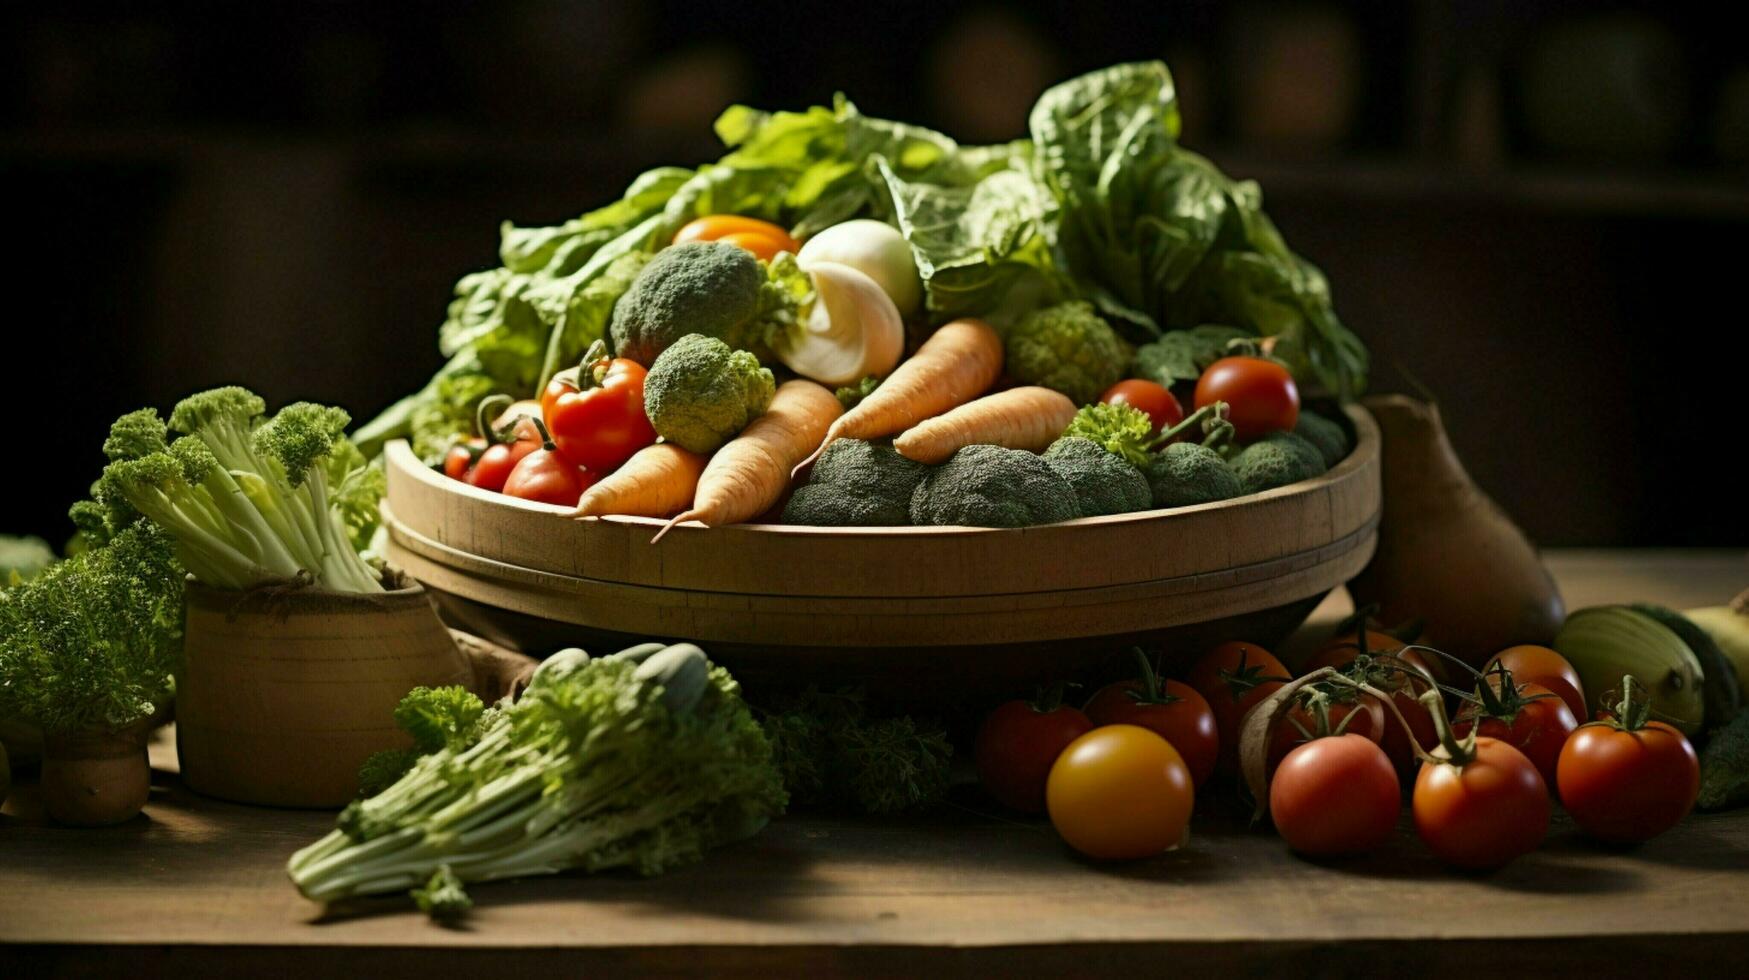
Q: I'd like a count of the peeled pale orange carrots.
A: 4